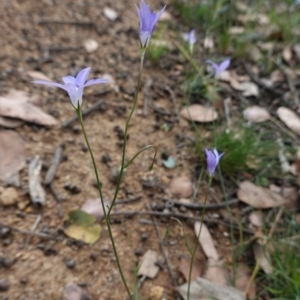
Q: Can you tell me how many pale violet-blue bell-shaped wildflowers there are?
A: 5